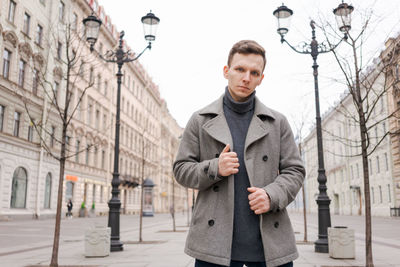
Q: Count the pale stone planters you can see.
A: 2